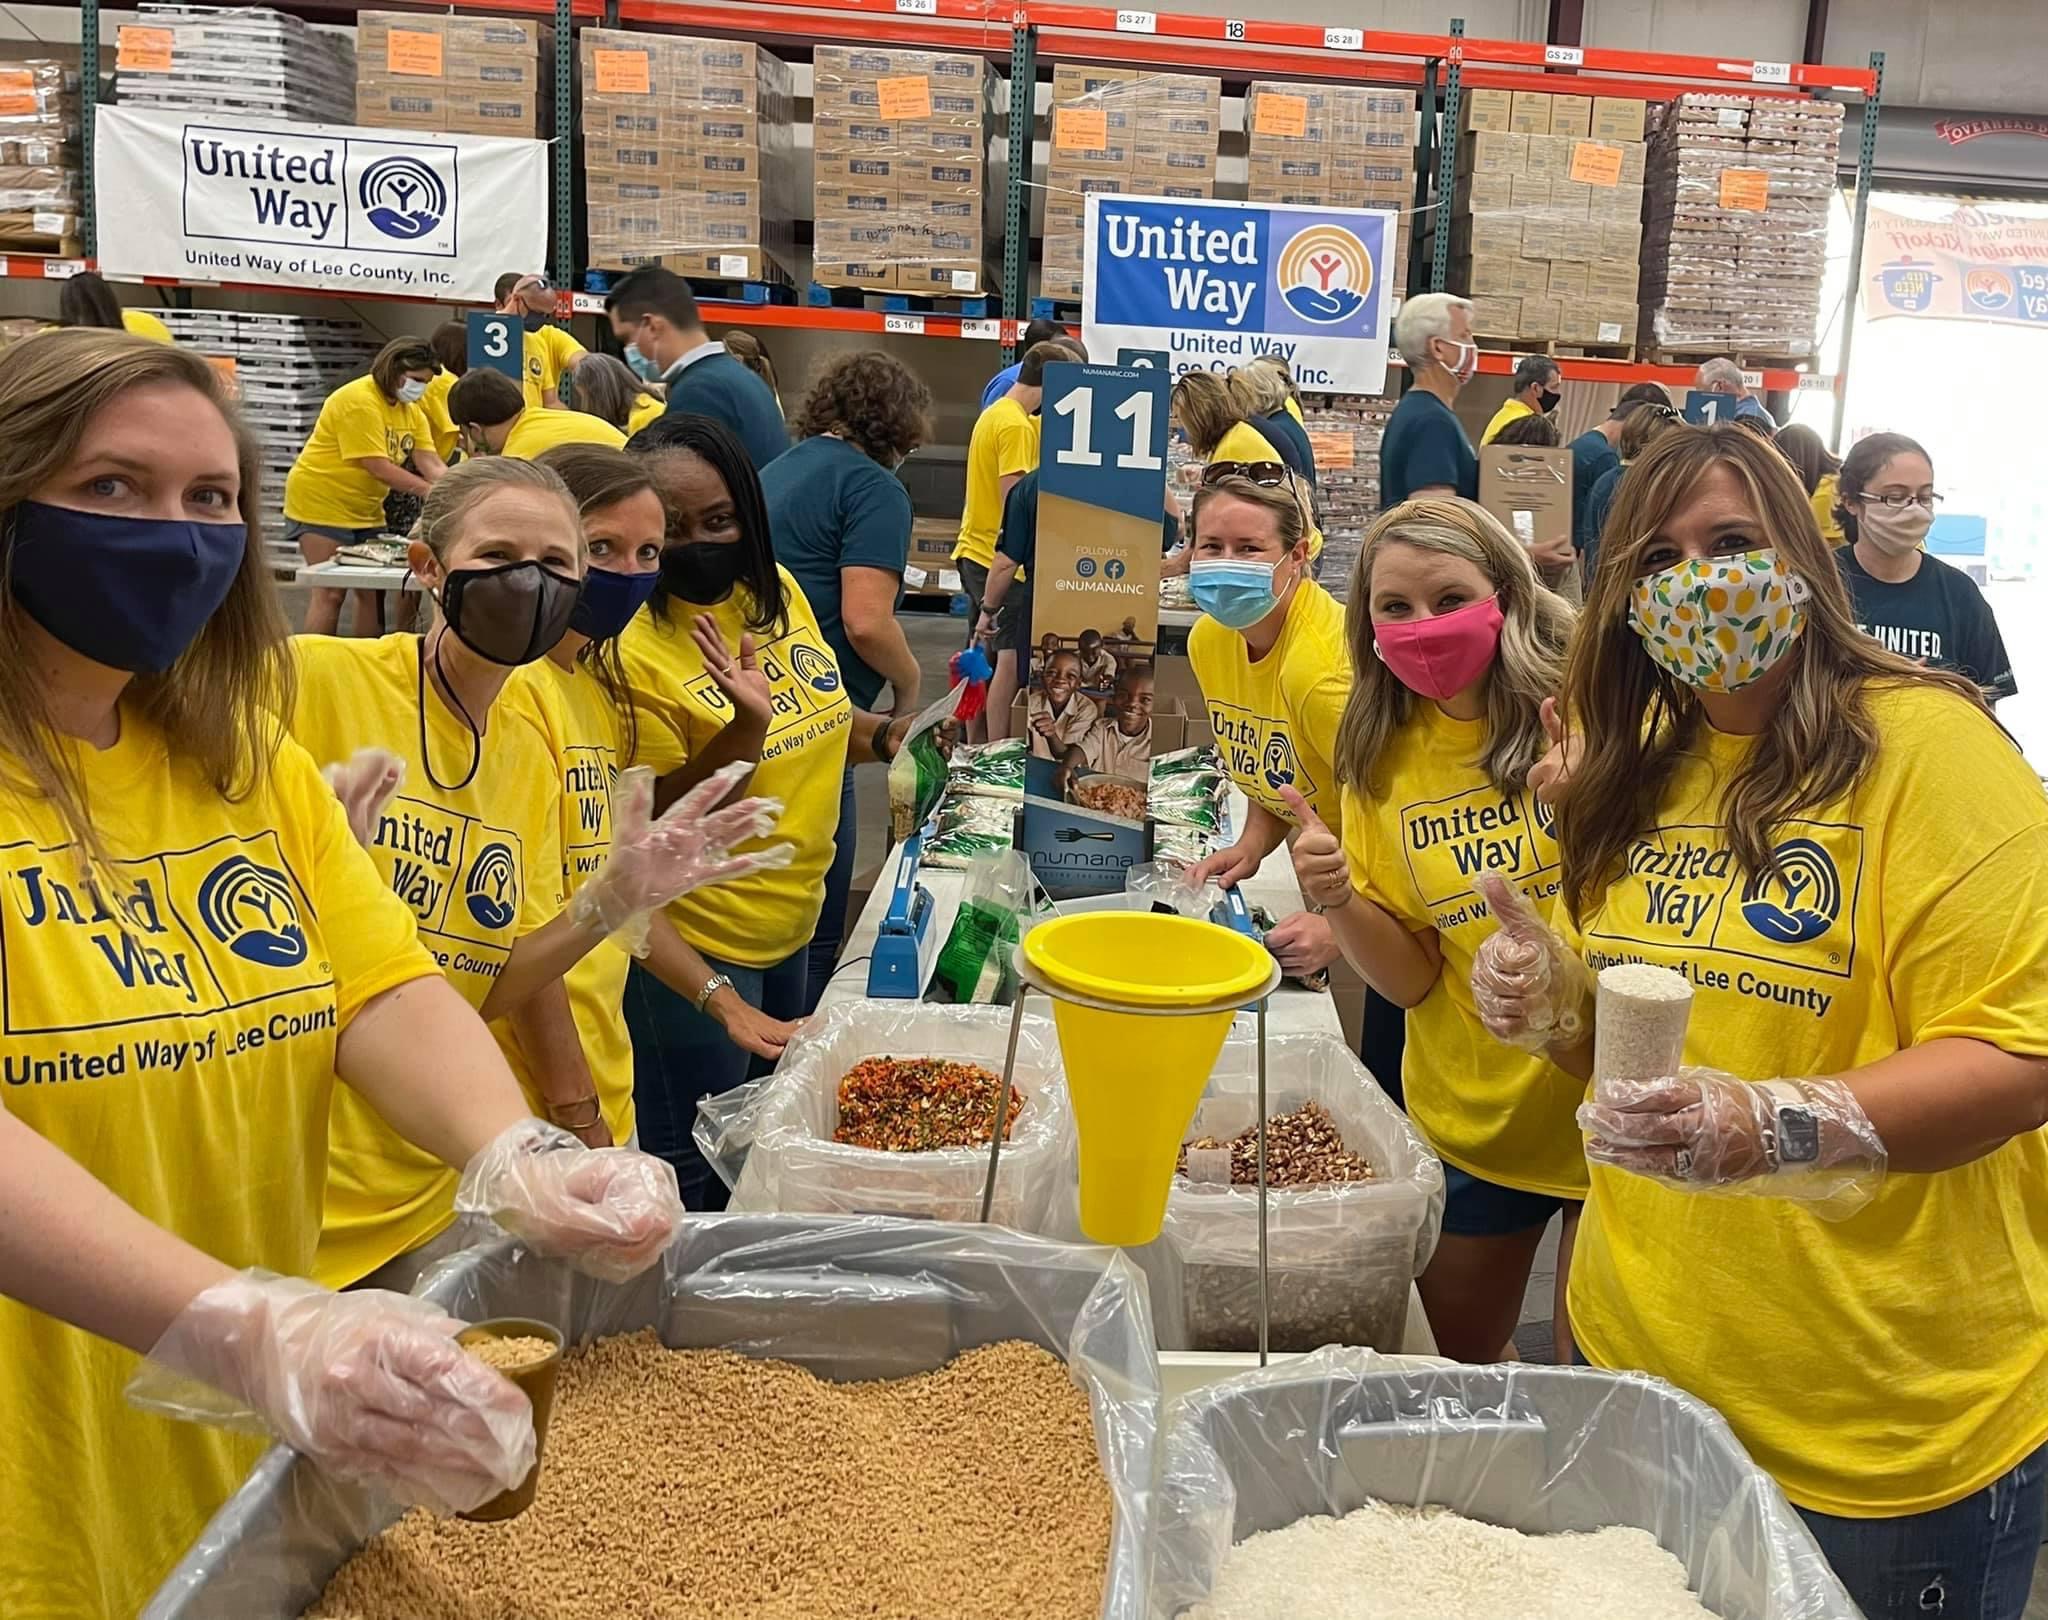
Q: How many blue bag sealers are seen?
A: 2